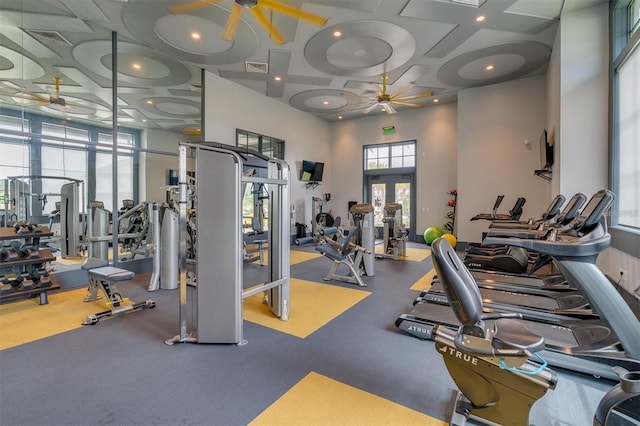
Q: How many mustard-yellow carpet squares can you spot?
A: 6